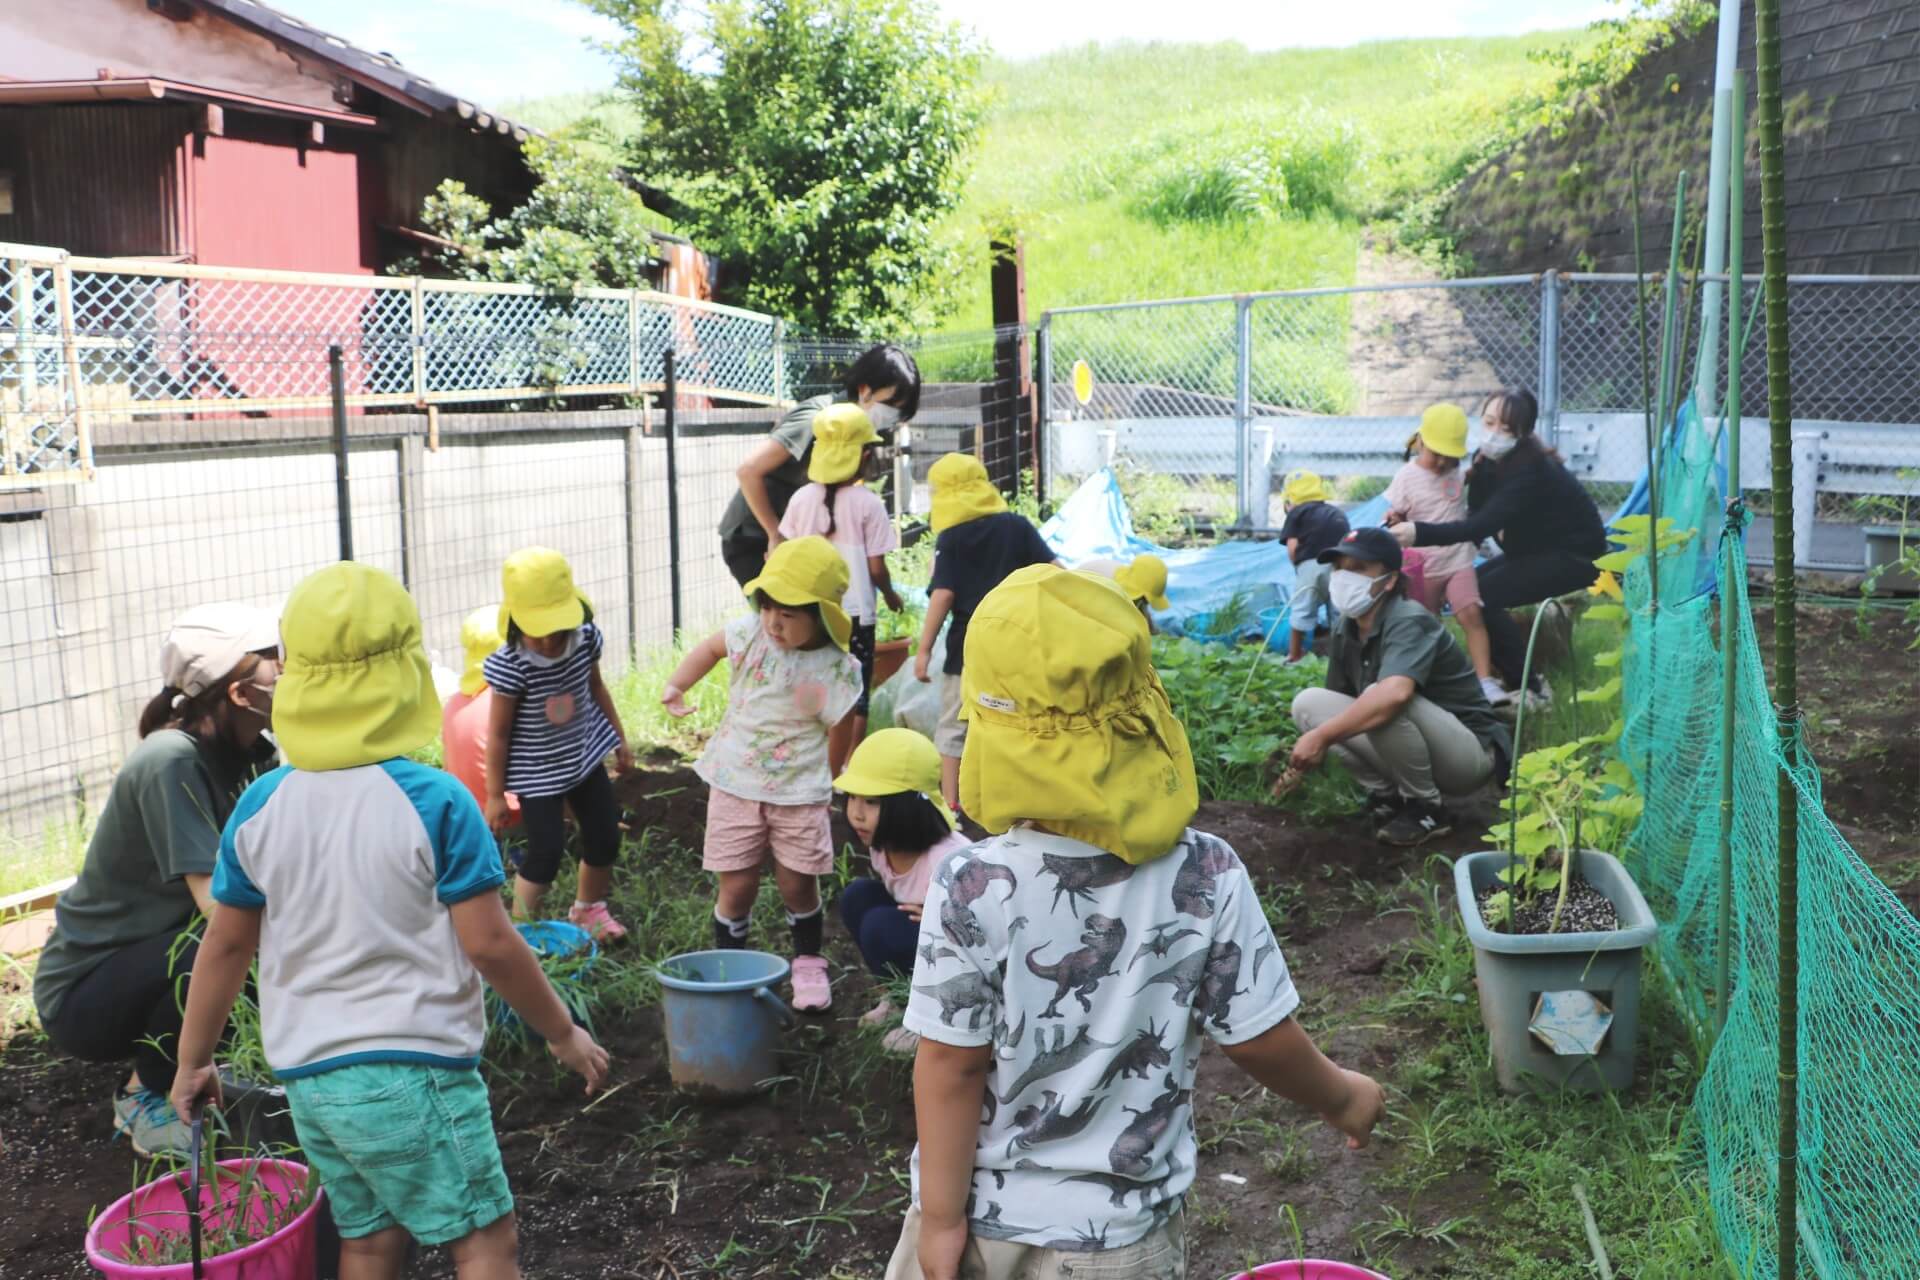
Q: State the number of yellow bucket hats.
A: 11